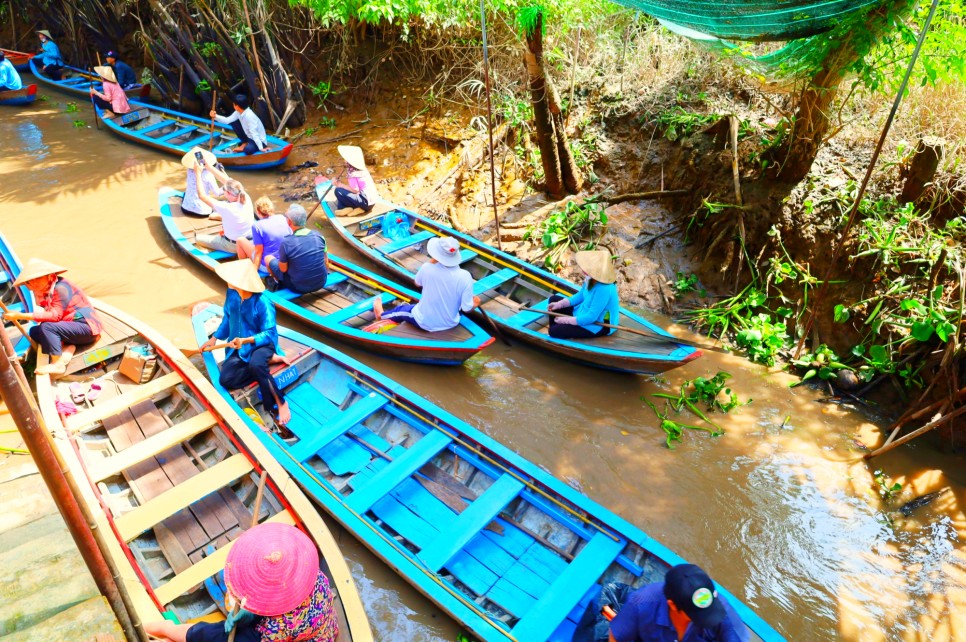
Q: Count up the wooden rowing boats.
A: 9